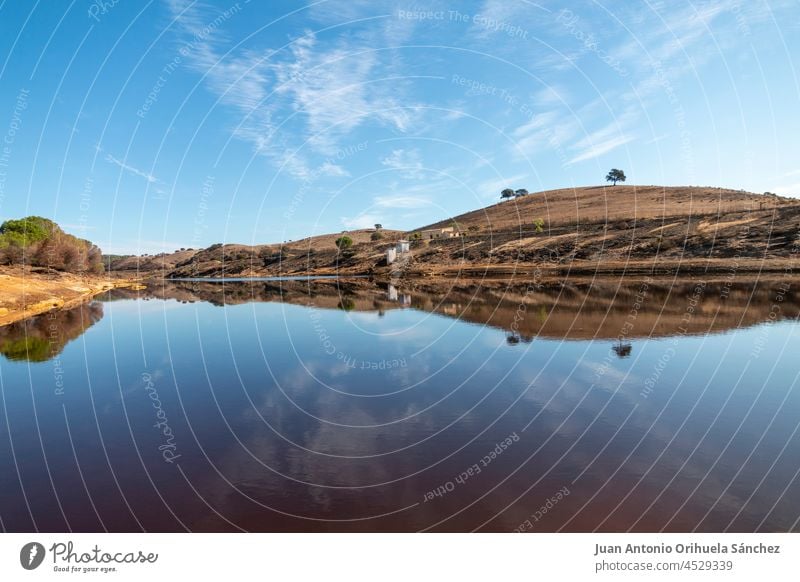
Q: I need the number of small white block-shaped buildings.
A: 2